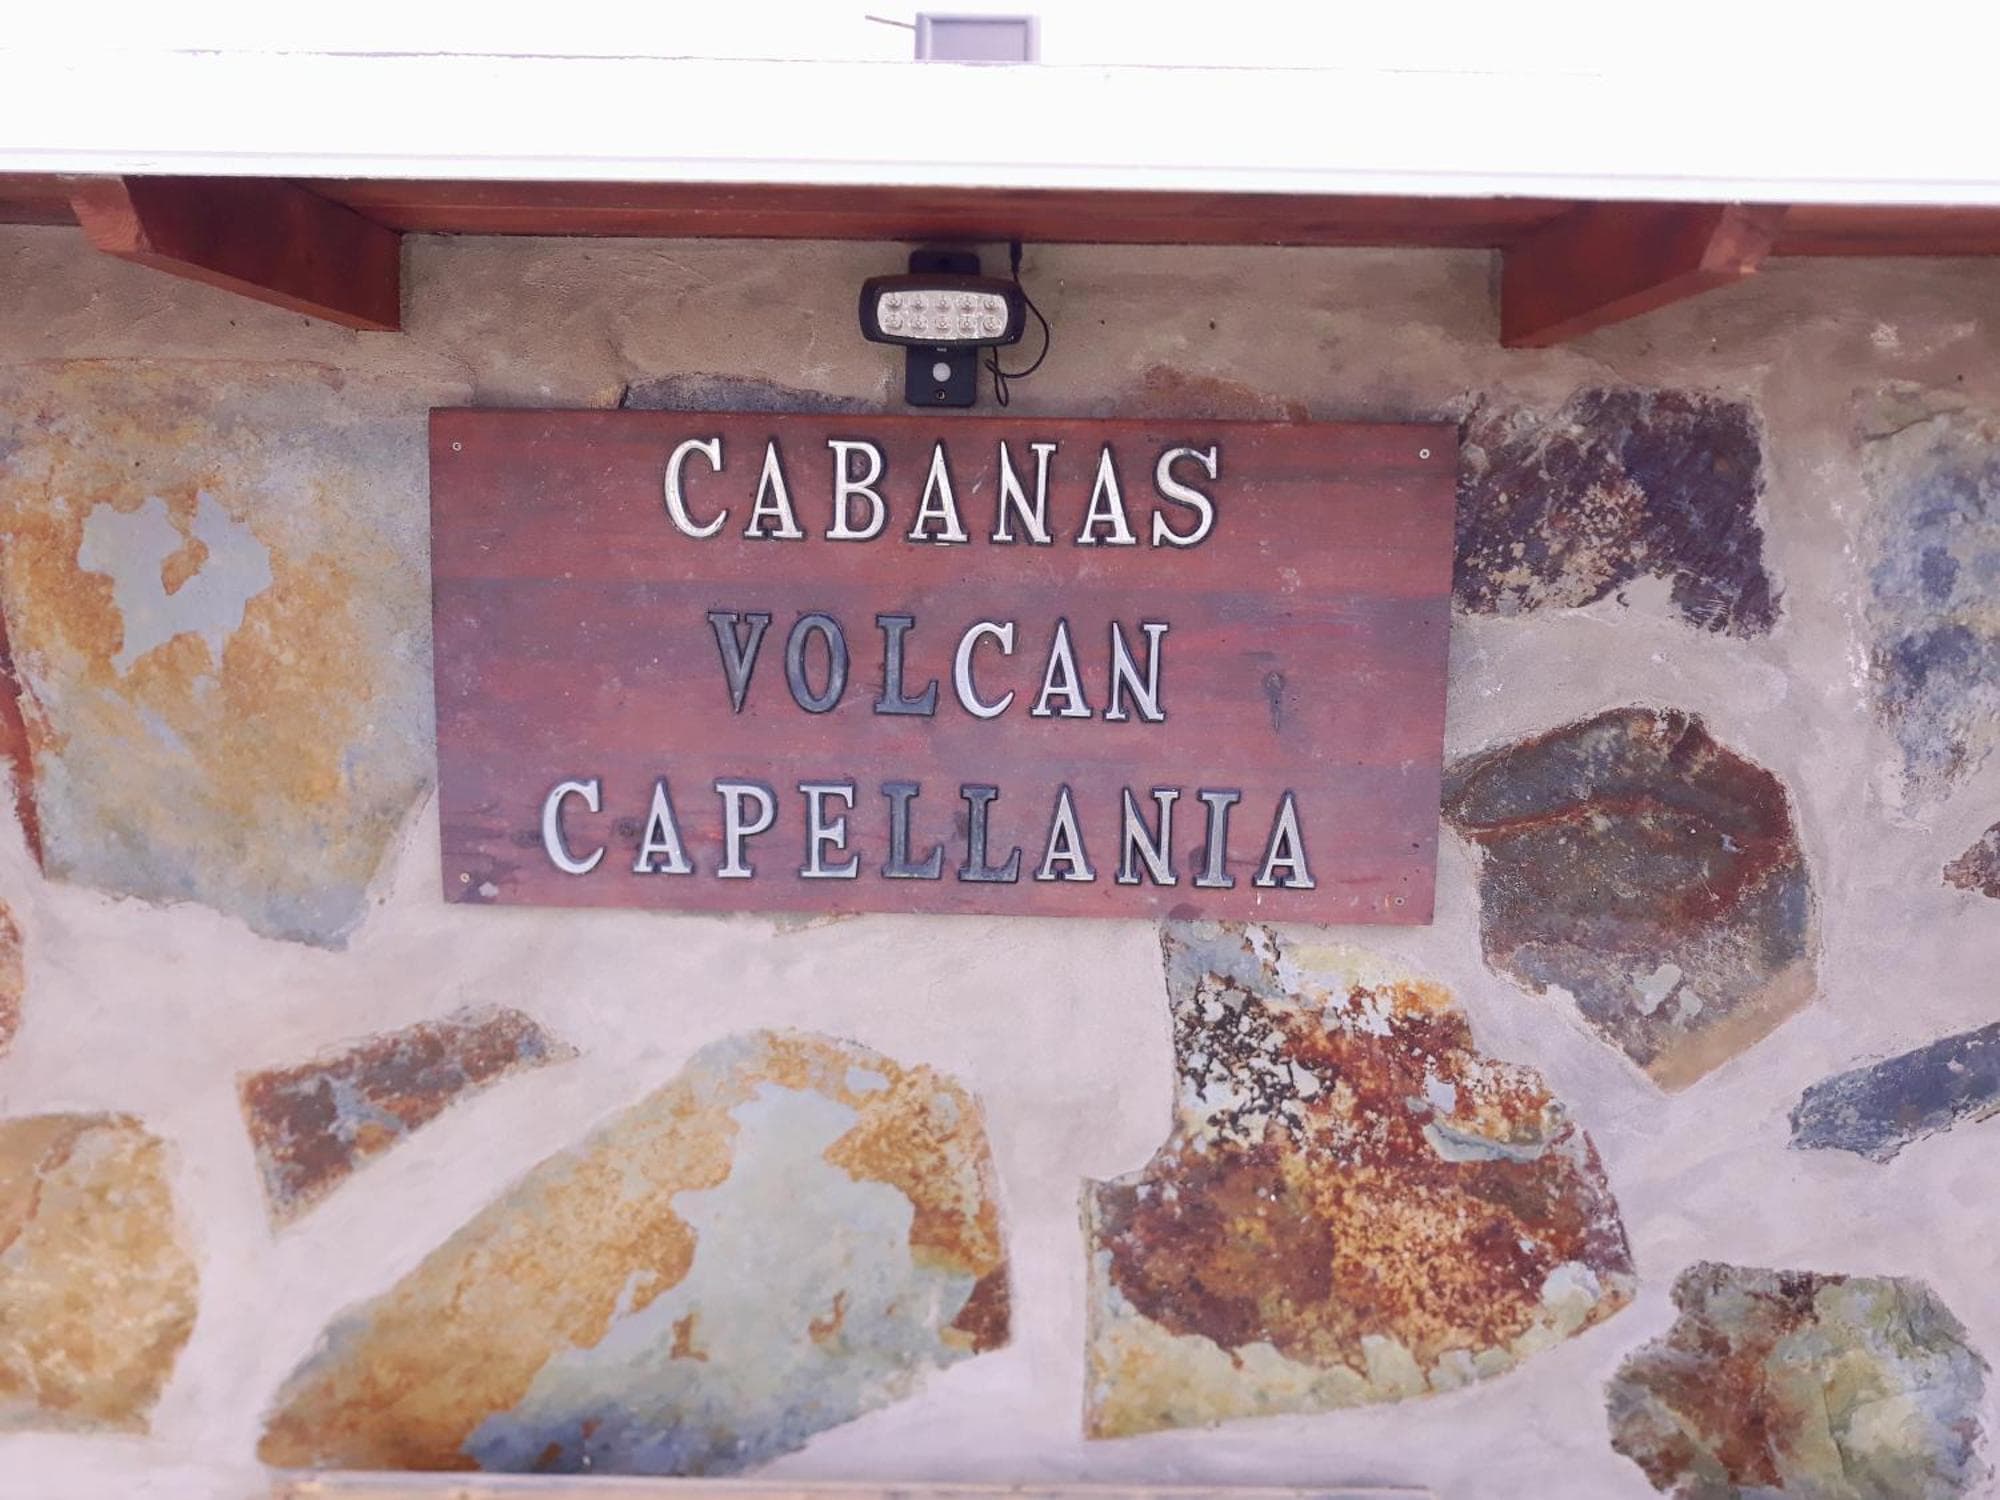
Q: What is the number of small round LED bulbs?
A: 10